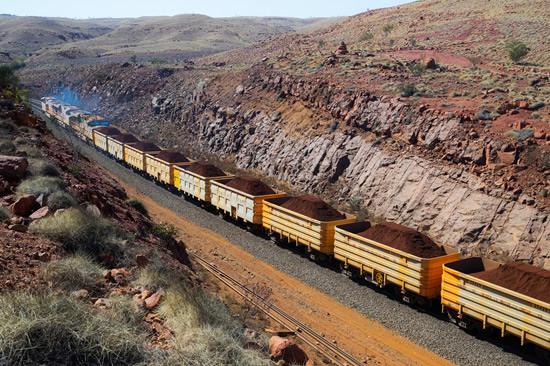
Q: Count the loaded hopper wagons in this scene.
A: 9